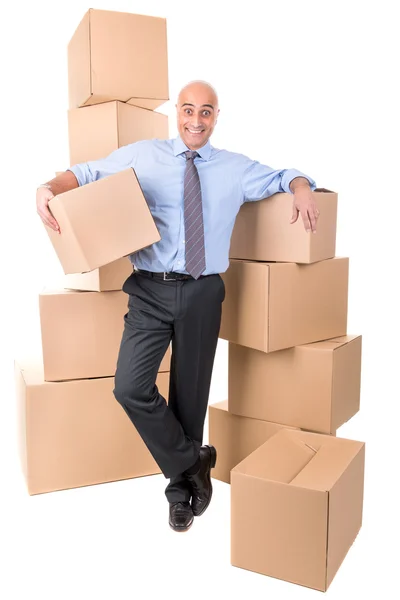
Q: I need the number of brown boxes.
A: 11